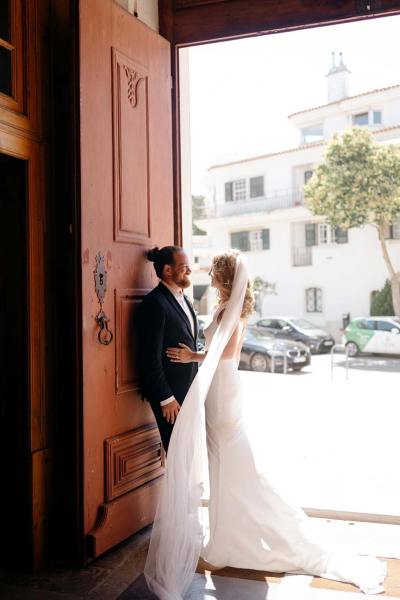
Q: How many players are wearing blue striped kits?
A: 0